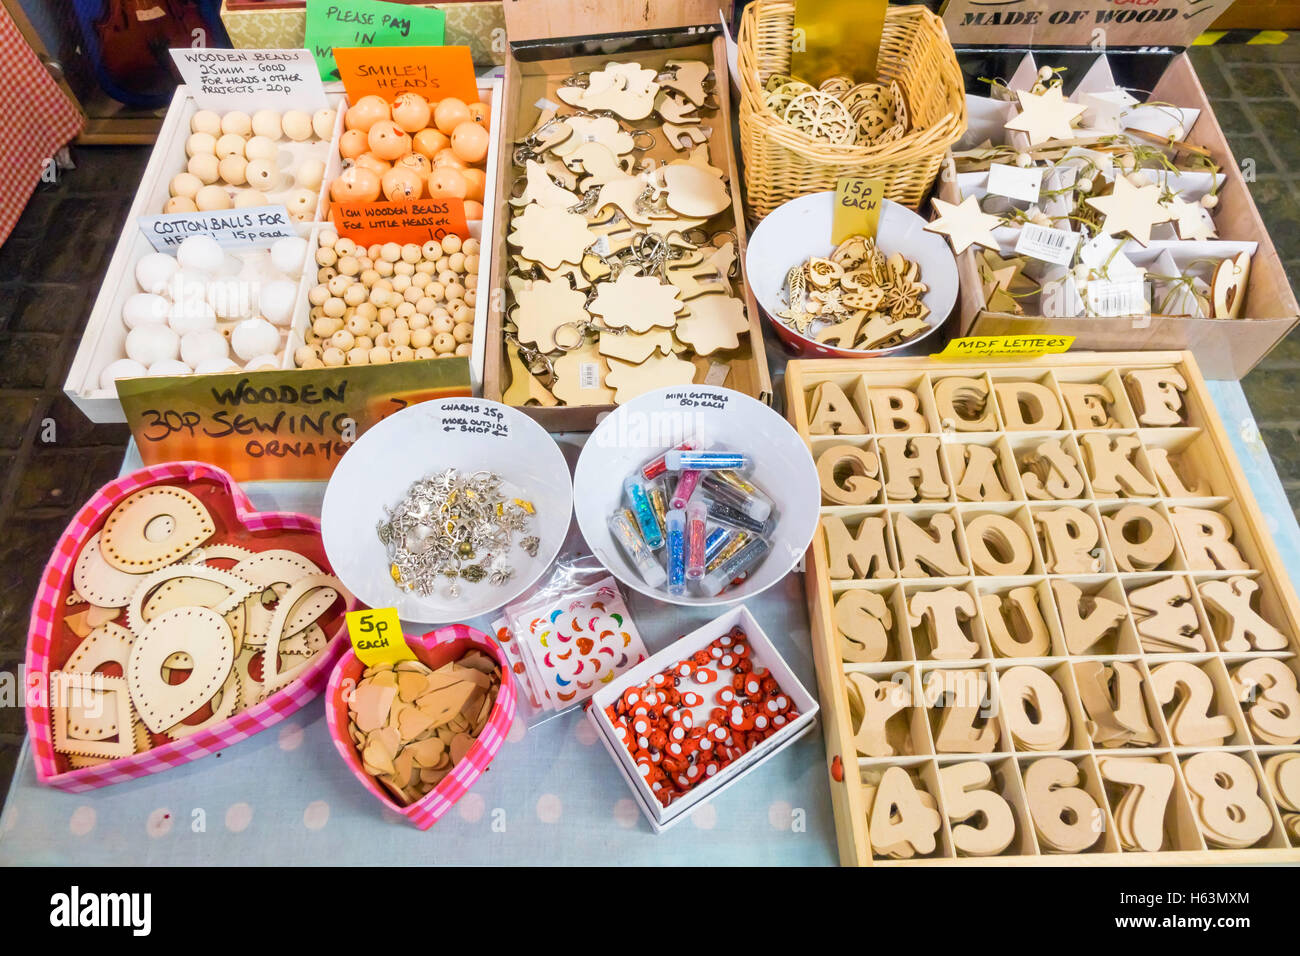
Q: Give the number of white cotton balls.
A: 15